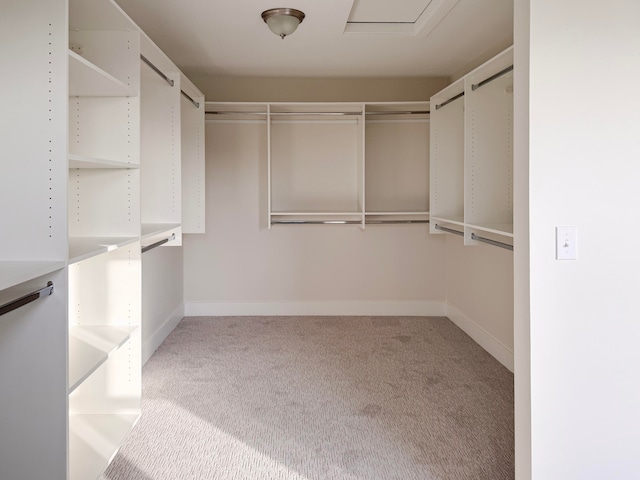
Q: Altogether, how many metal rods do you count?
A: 13